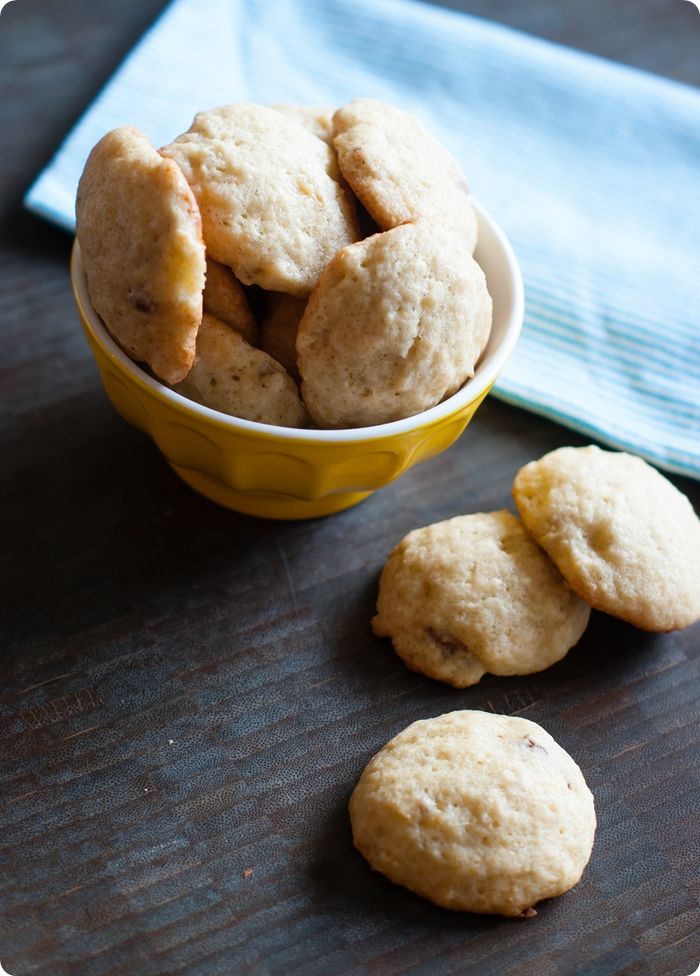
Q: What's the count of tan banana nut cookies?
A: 11